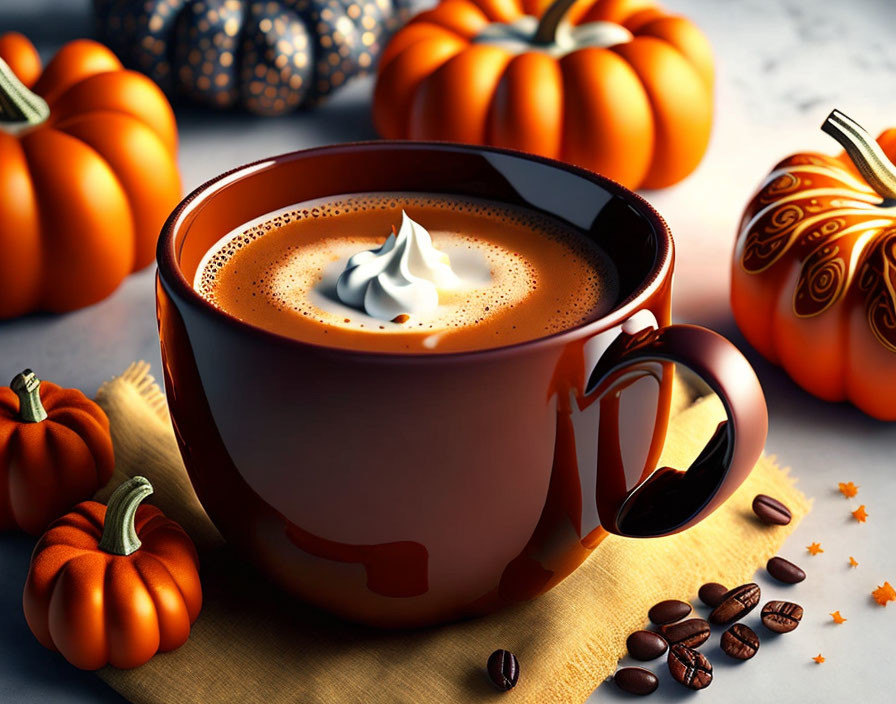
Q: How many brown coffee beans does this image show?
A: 12